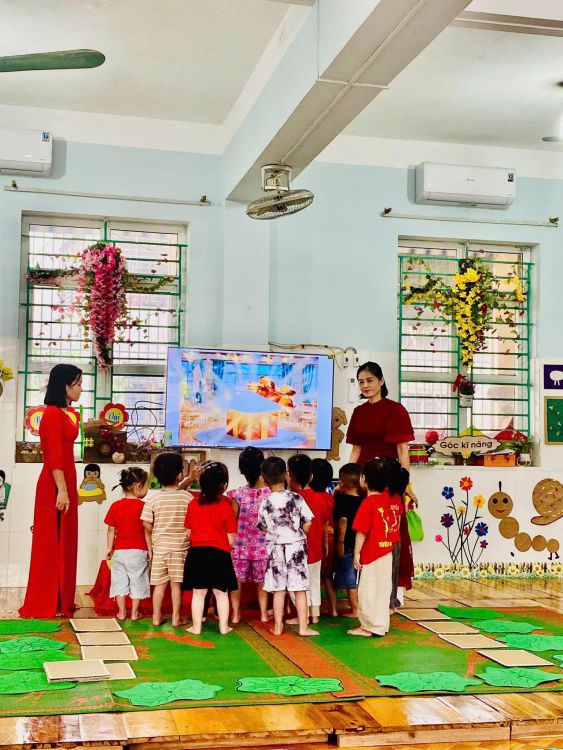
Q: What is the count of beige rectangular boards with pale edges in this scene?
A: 9